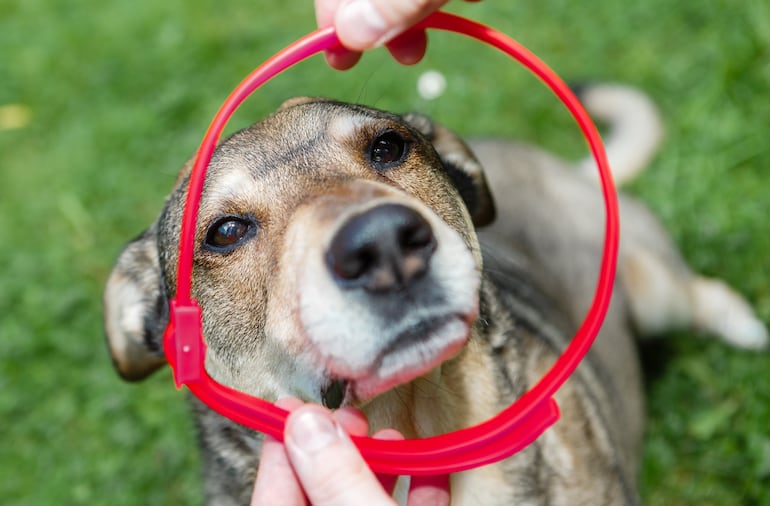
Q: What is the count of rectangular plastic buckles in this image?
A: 1